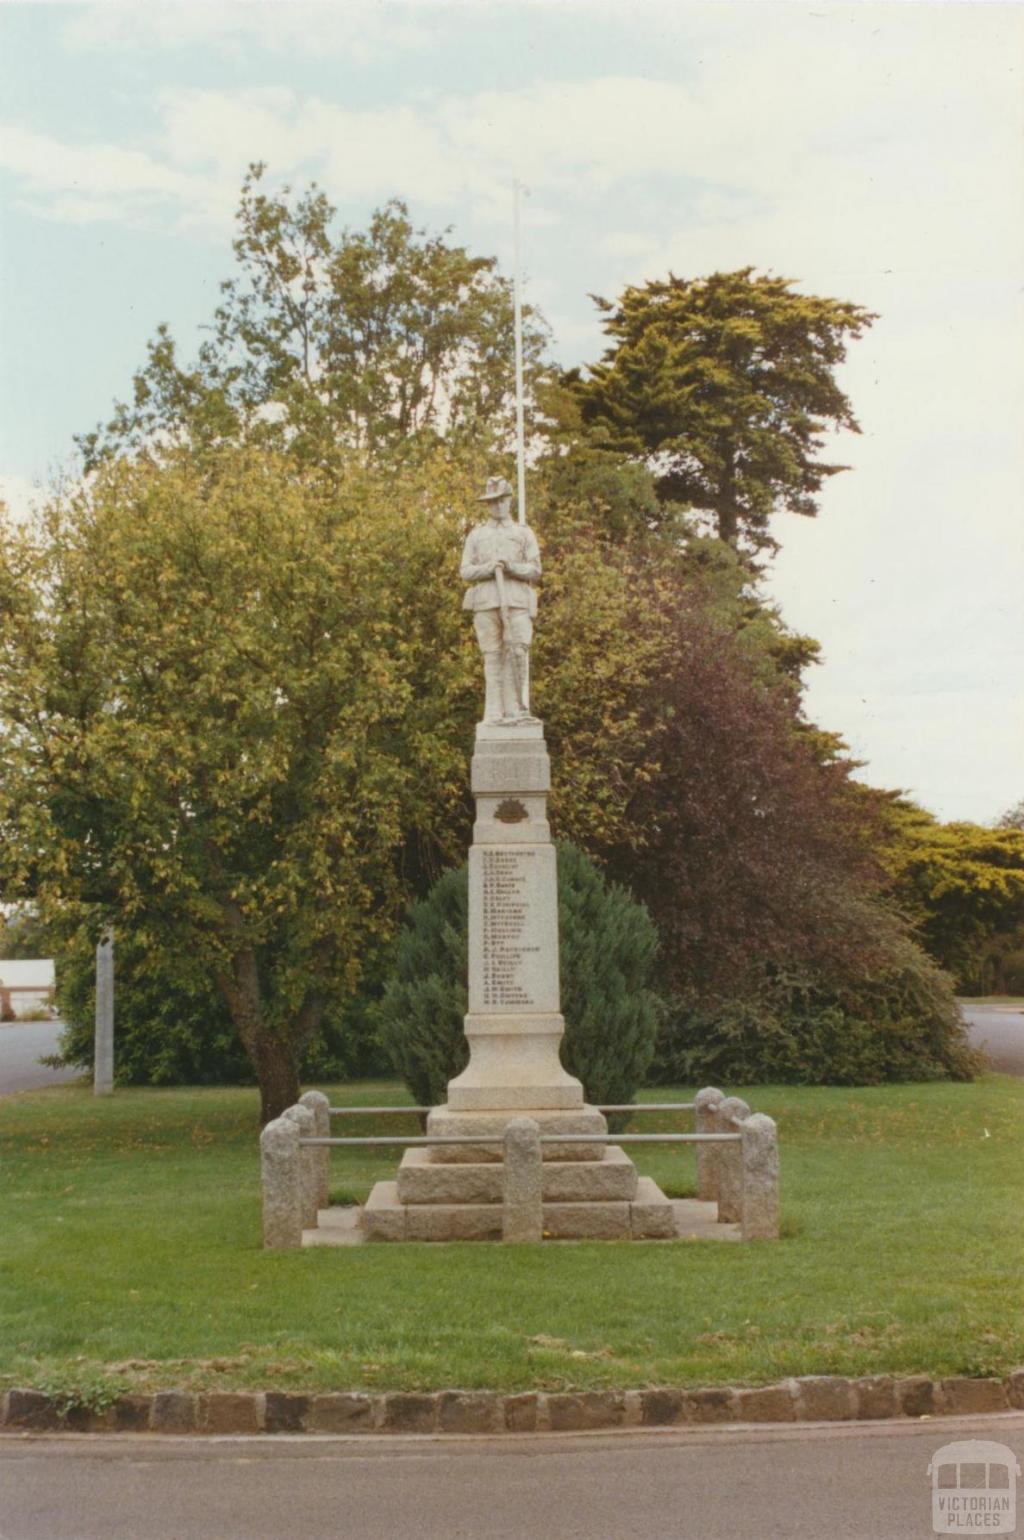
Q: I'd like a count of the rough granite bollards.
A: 7